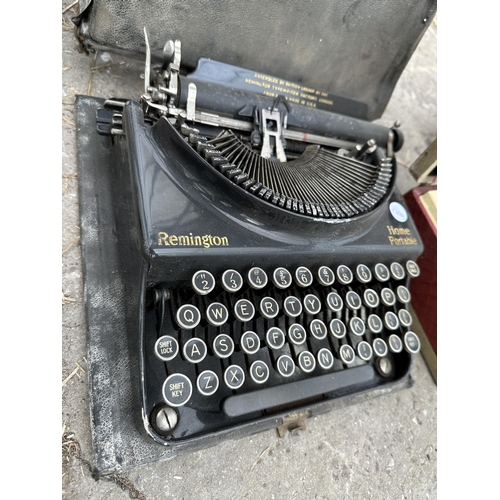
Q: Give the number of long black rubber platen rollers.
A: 1